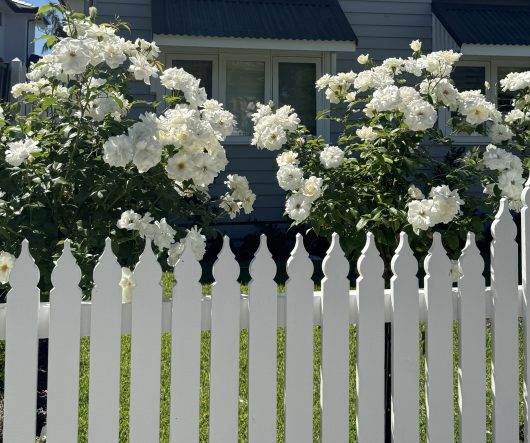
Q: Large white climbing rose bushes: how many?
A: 2